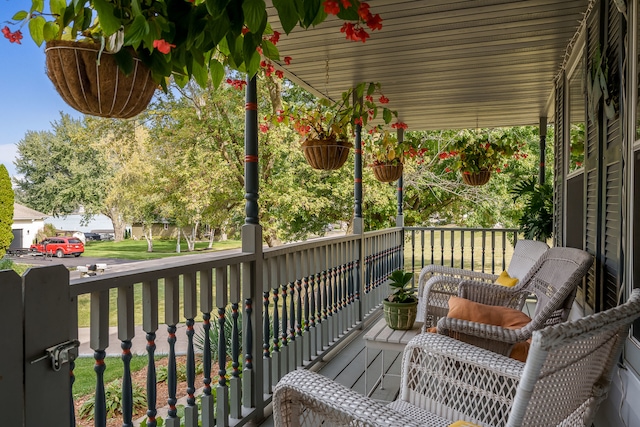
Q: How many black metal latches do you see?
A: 1